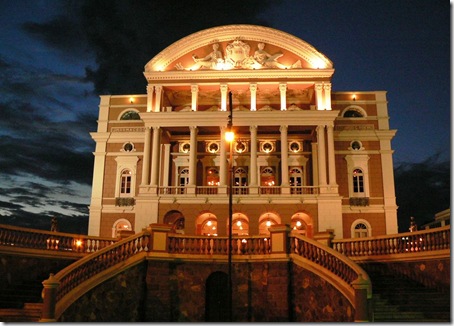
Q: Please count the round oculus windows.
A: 7